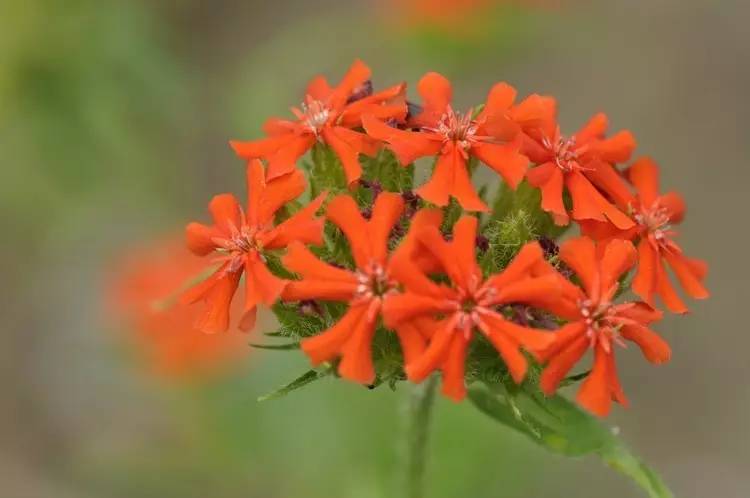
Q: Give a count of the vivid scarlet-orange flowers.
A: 8